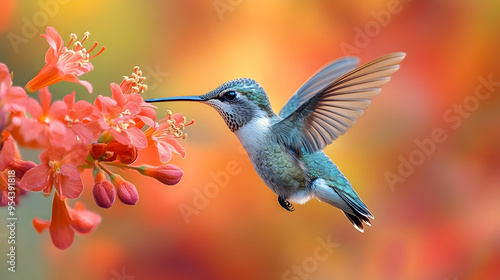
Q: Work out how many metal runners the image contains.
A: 0